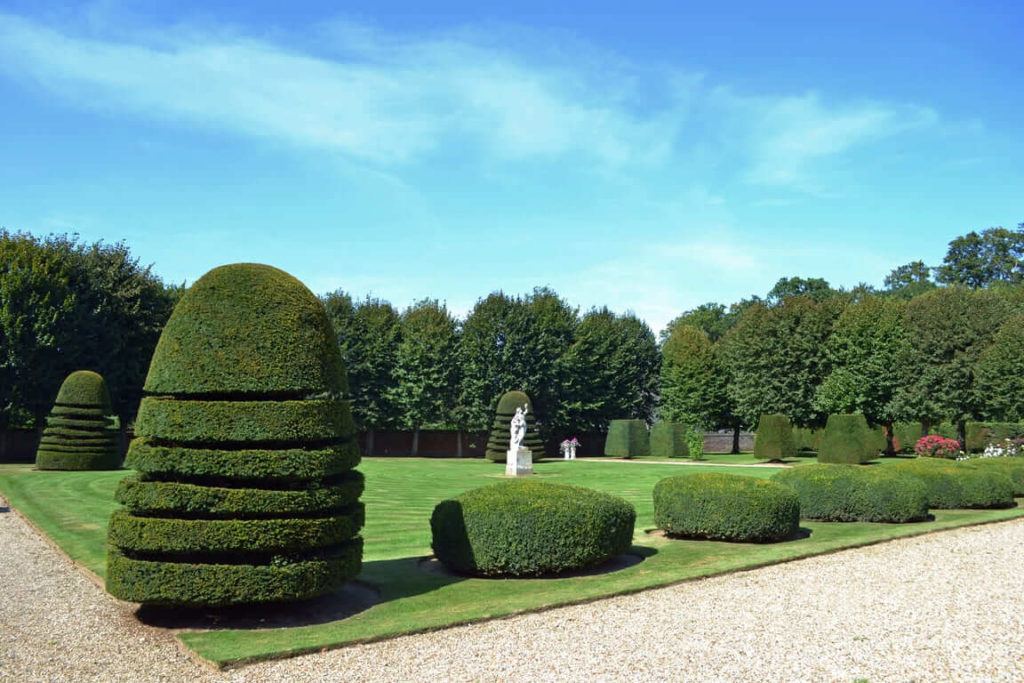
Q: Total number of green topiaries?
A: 12